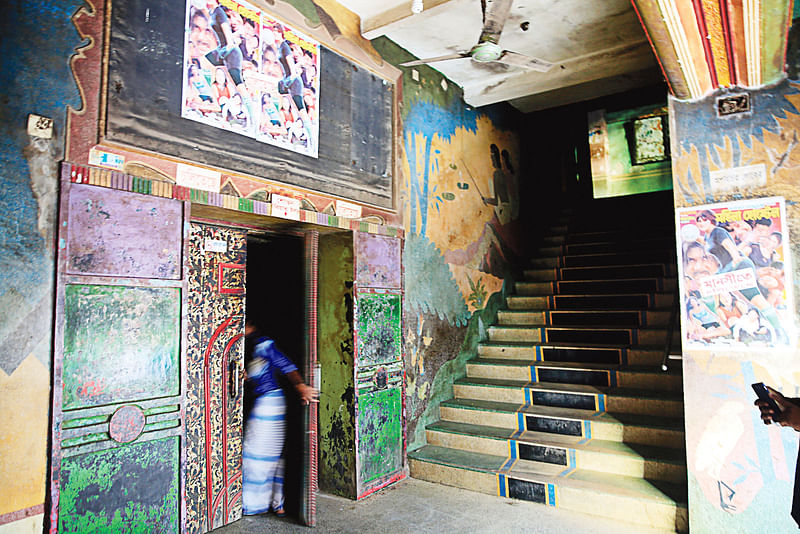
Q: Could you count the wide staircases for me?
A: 1